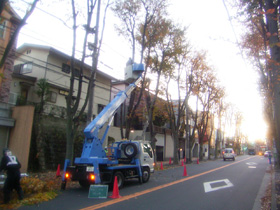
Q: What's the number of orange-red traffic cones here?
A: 8